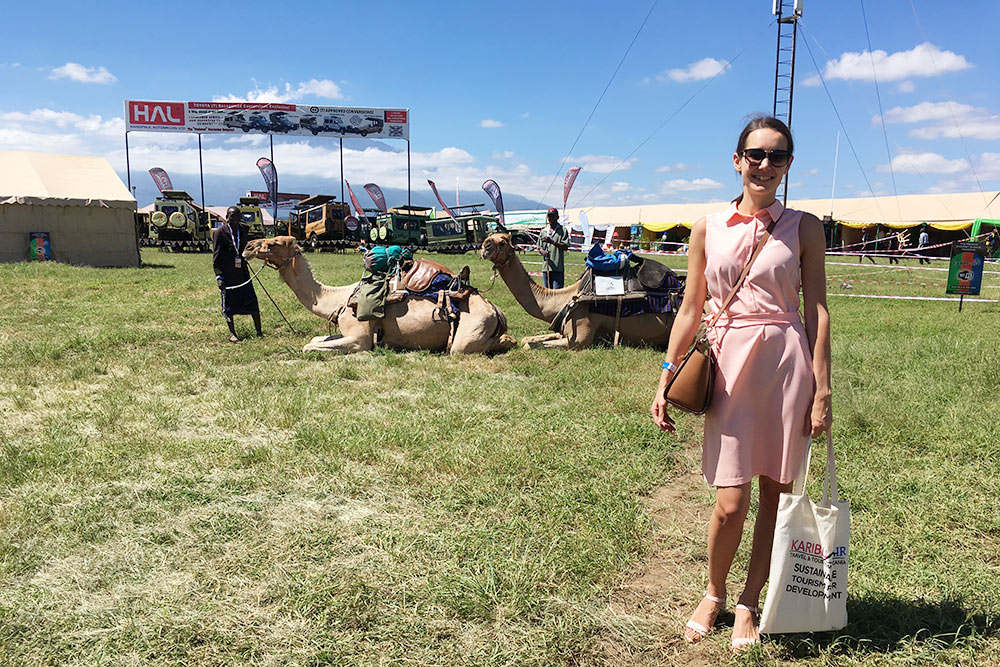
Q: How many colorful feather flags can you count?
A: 7